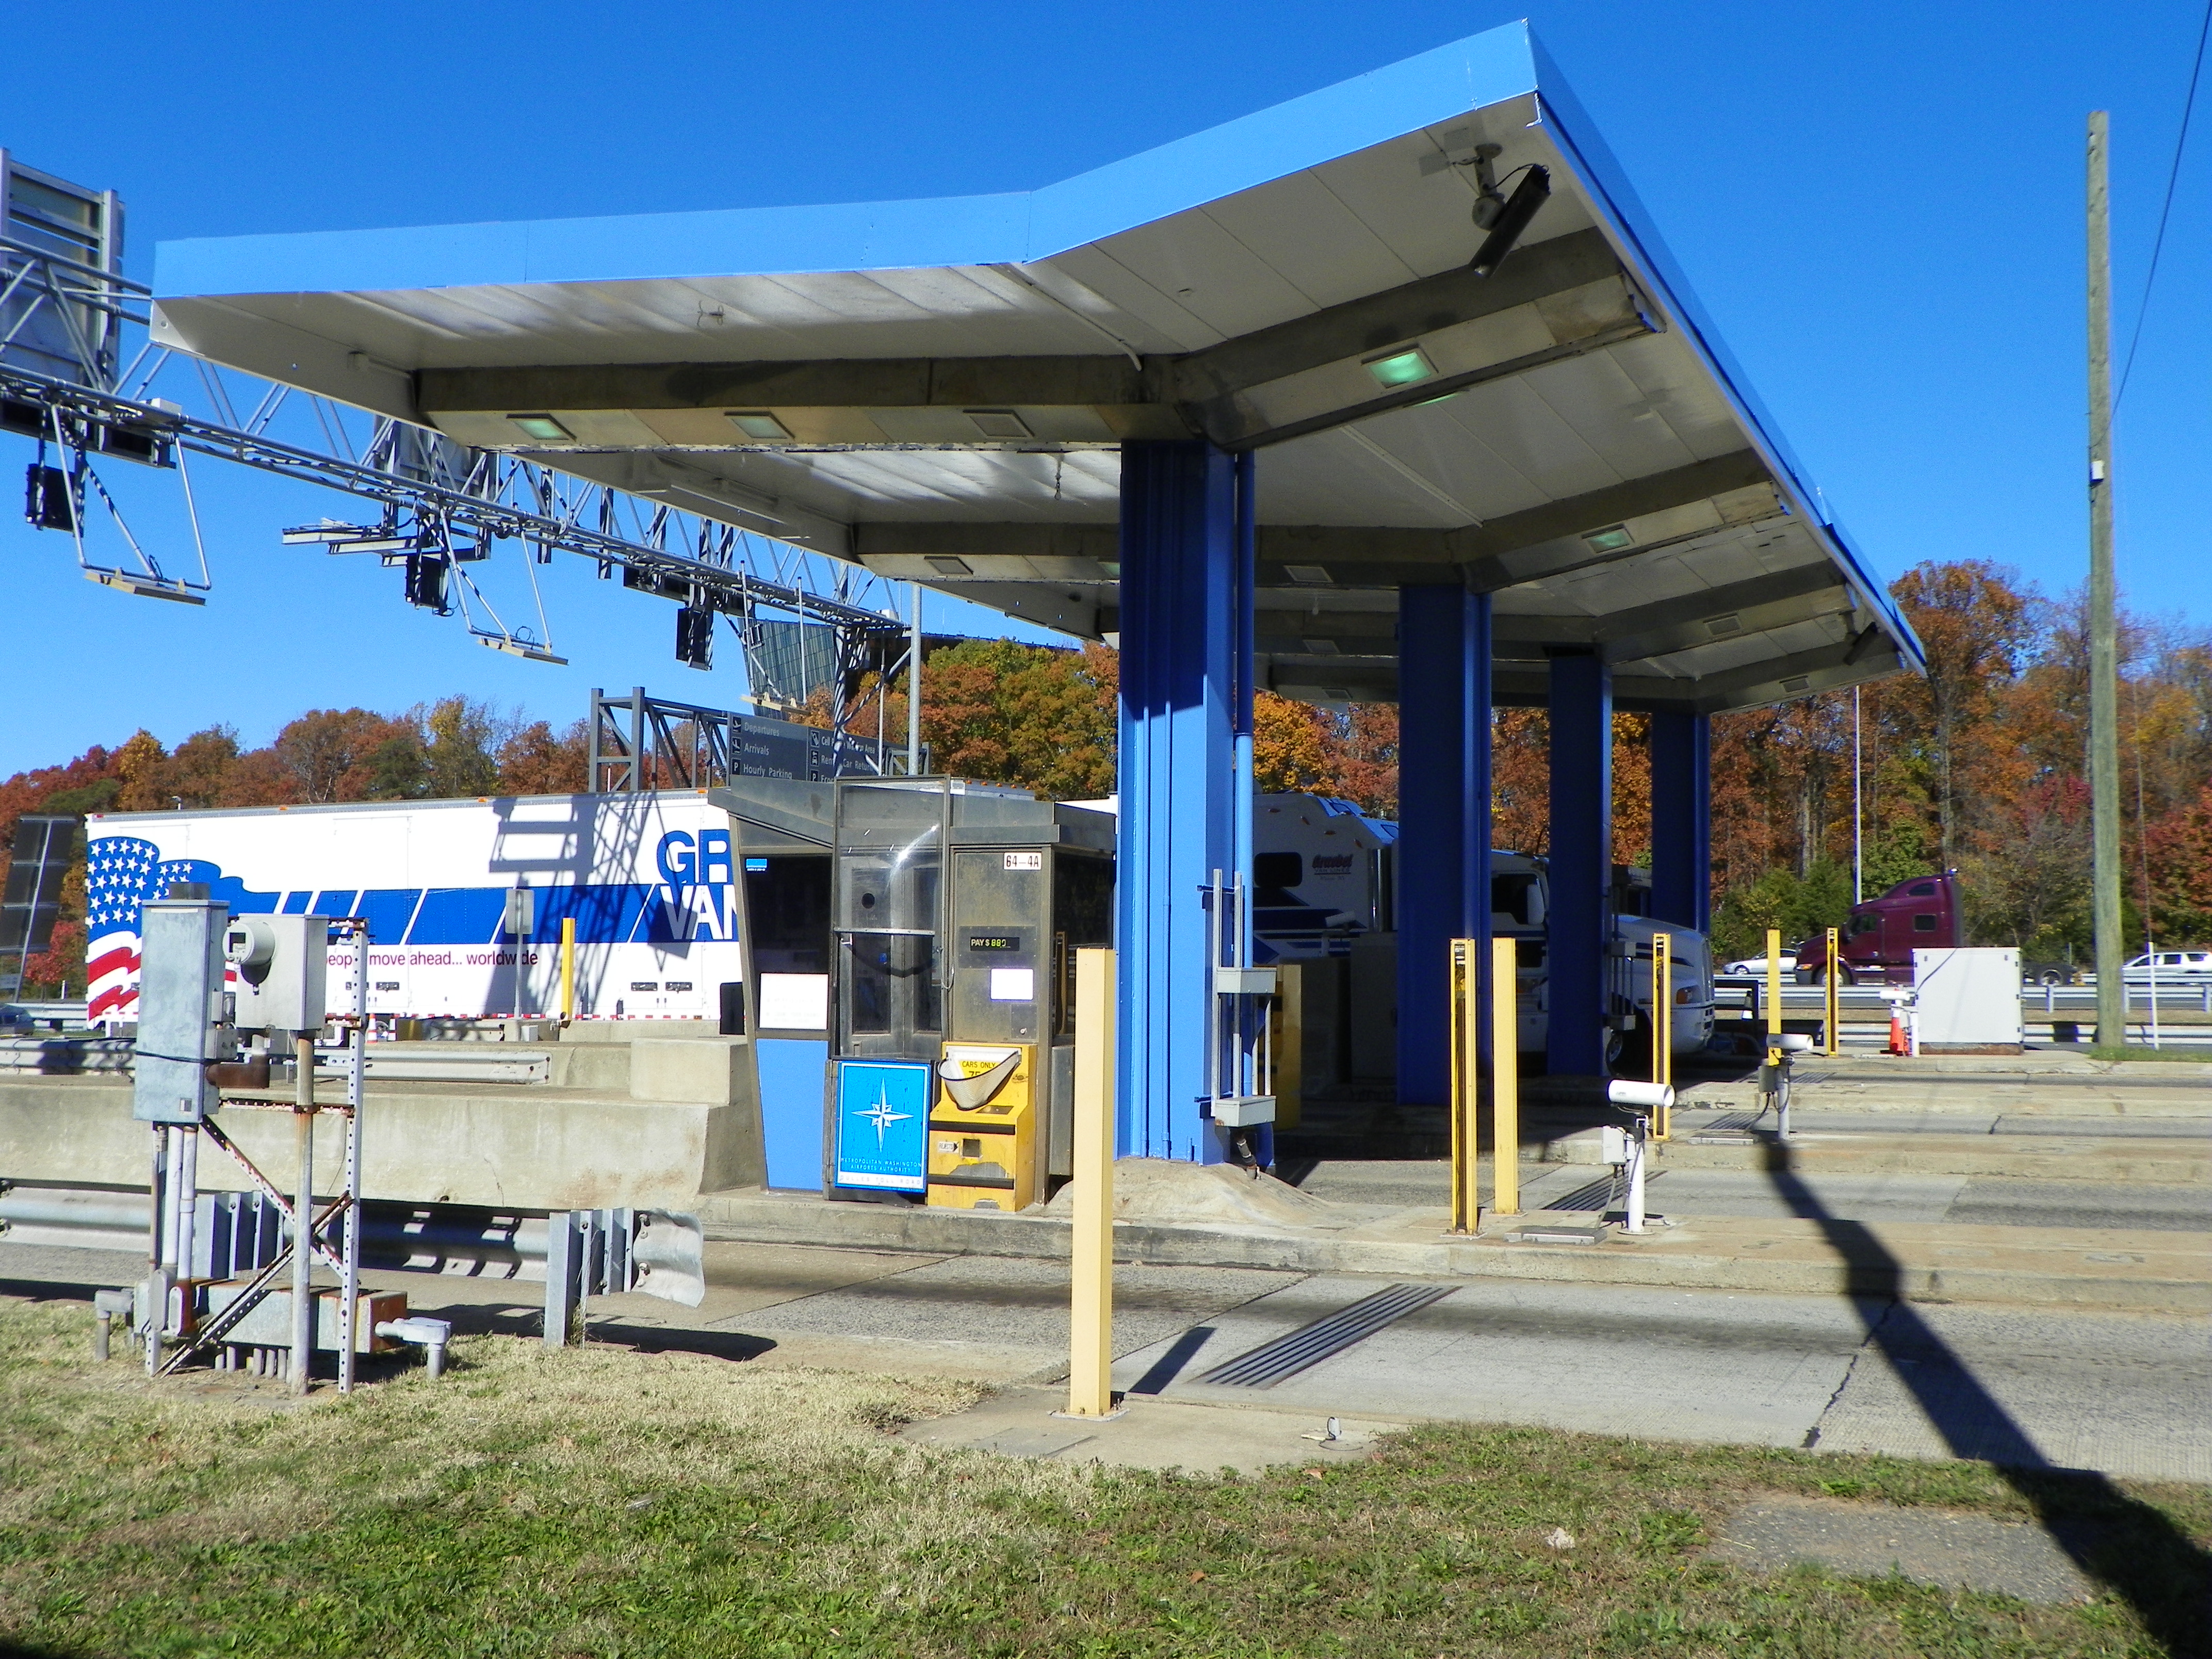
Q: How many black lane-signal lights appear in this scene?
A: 3